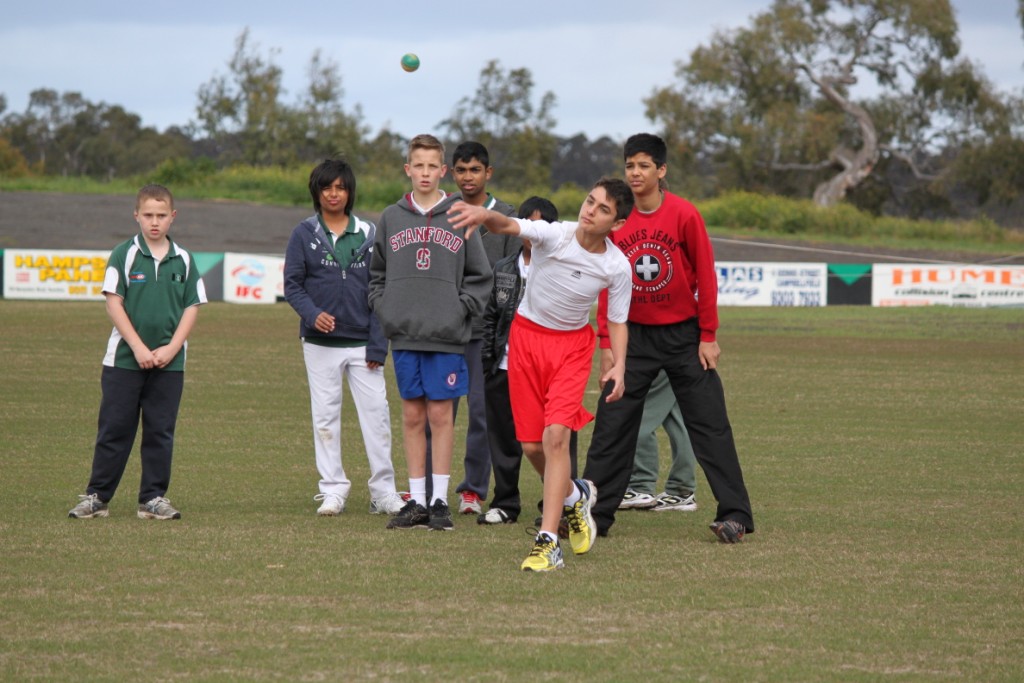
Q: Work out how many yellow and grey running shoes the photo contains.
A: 2